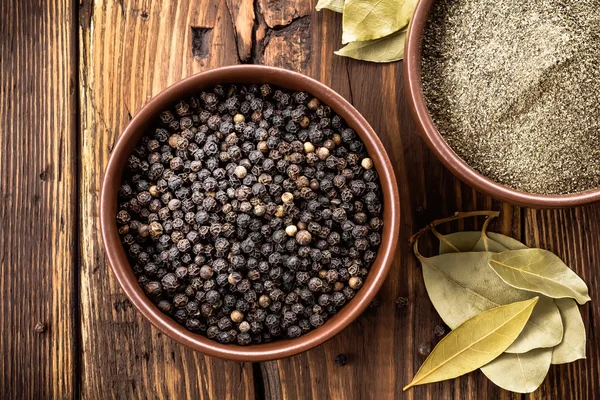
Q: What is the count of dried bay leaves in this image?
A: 8